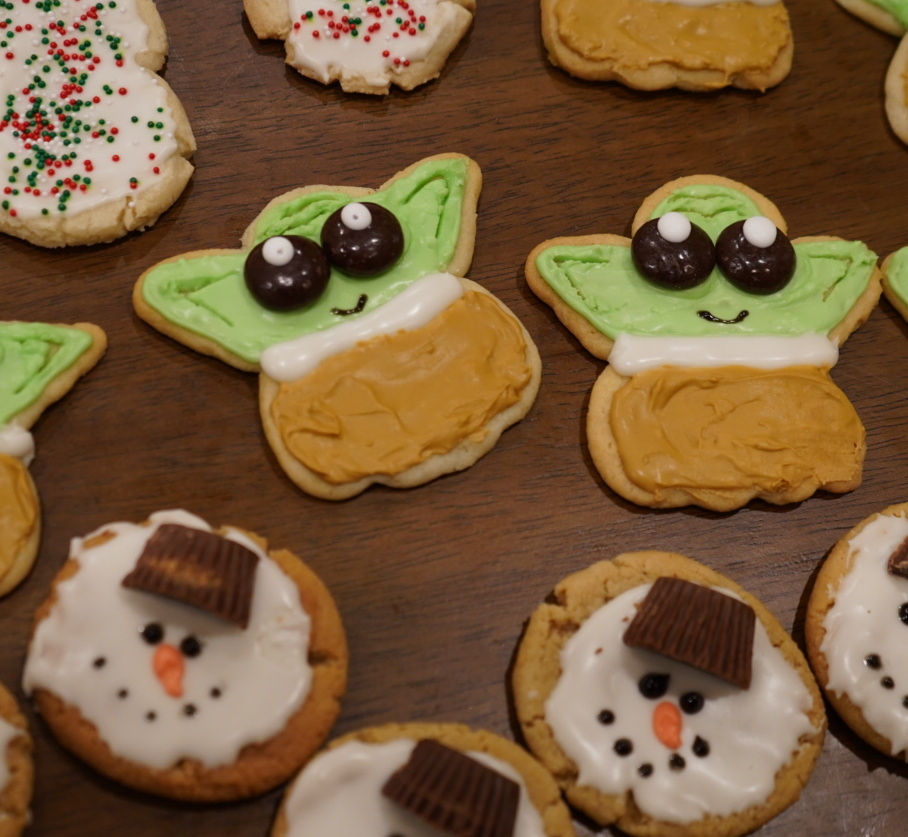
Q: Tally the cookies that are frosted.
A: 13